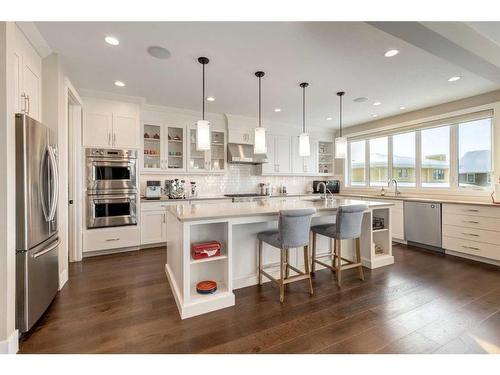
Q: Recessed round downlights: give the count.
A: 10